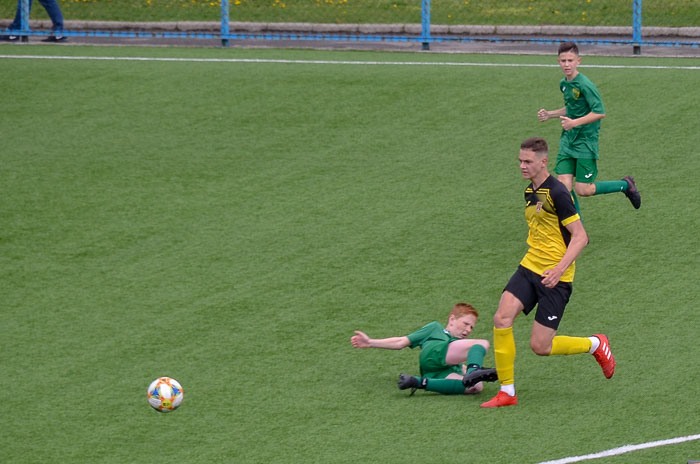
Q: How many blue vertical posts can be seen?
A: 4